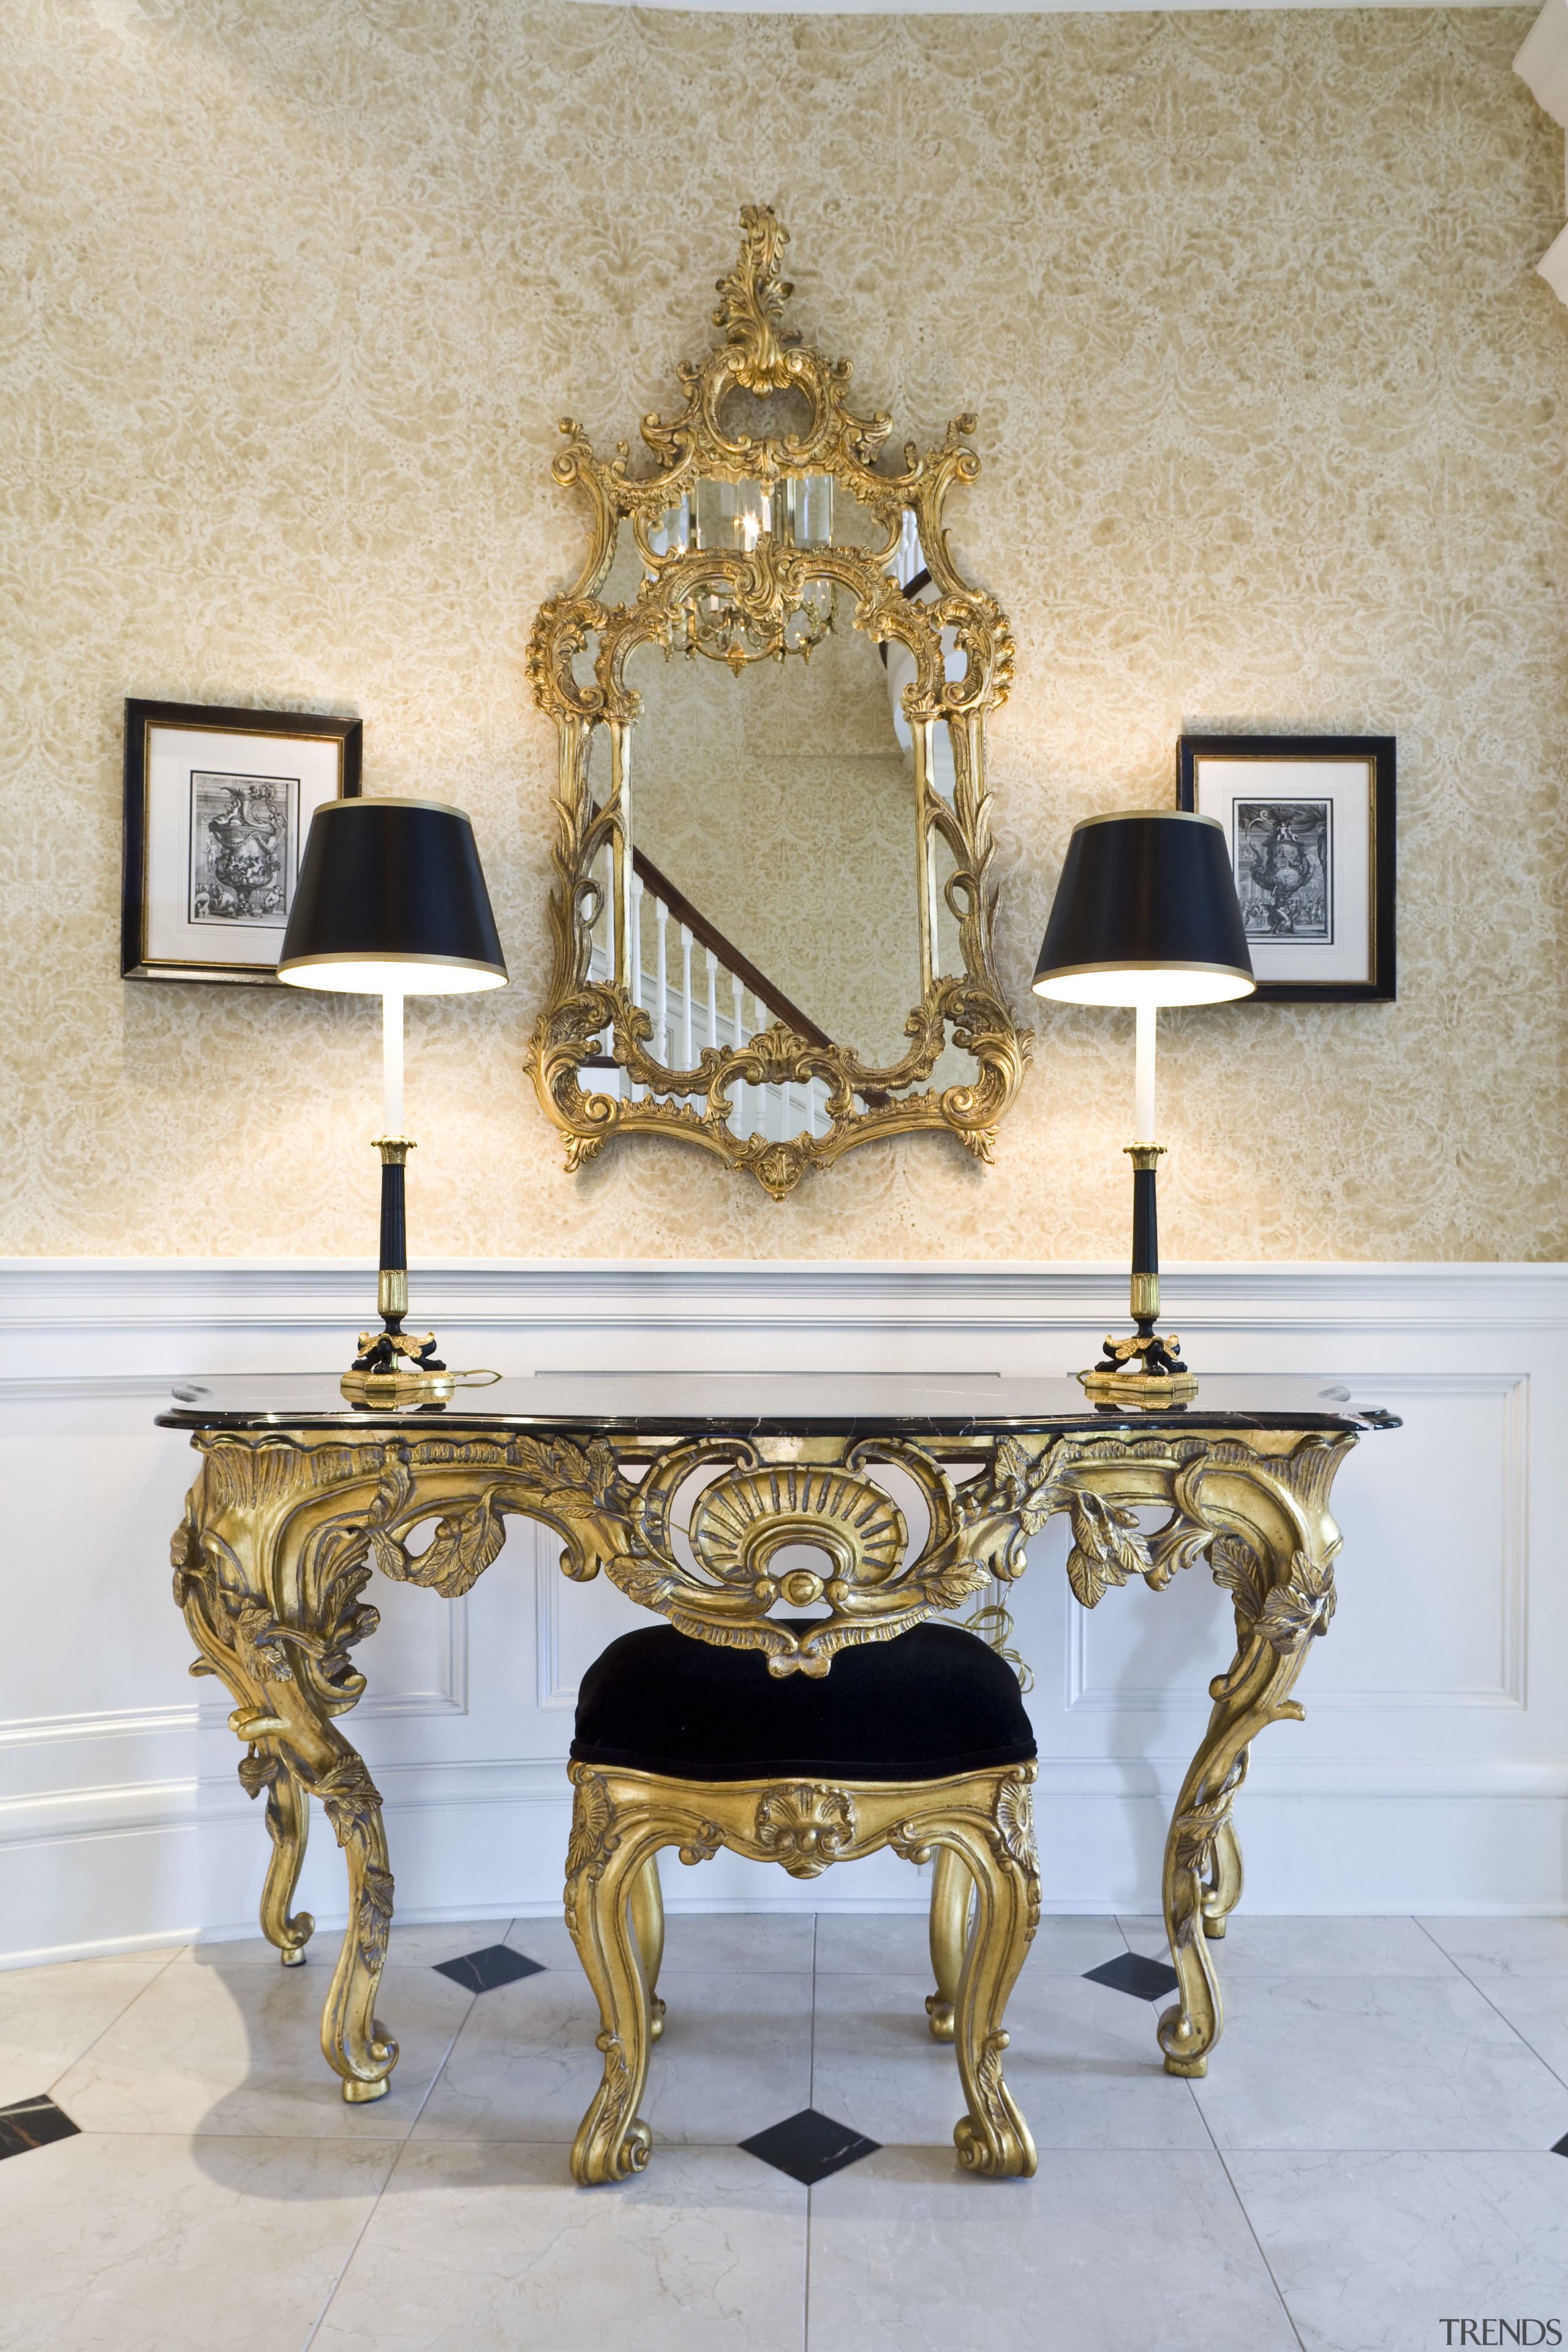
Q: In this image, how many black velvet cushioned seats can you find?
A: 1